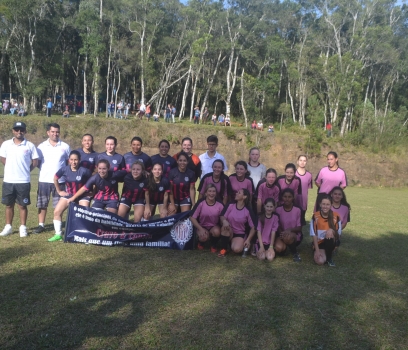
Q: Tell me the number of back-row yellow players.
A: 0